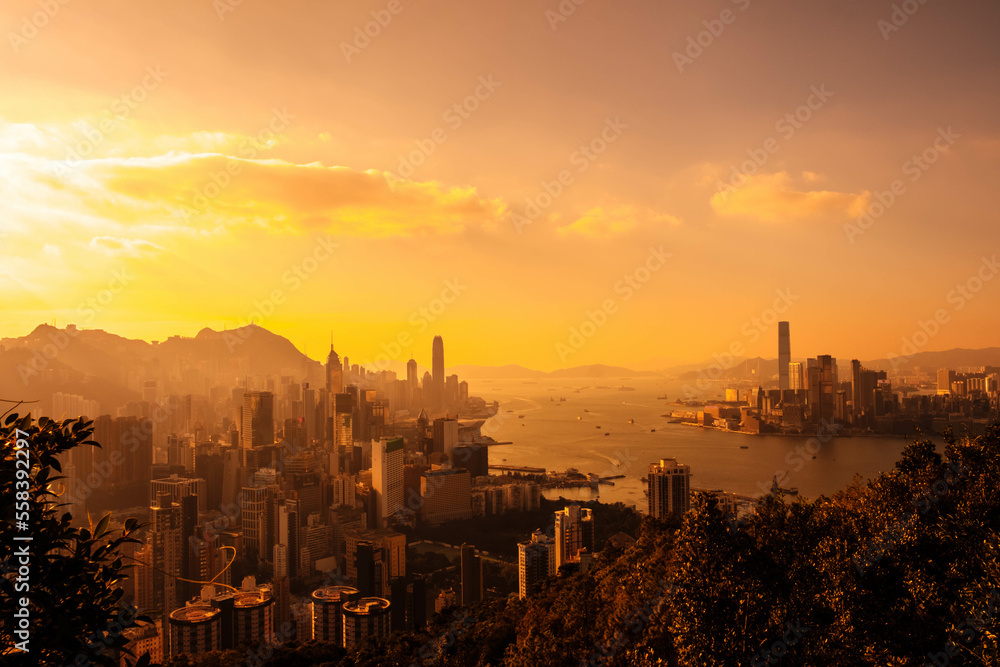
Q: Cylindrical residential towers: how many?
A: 4